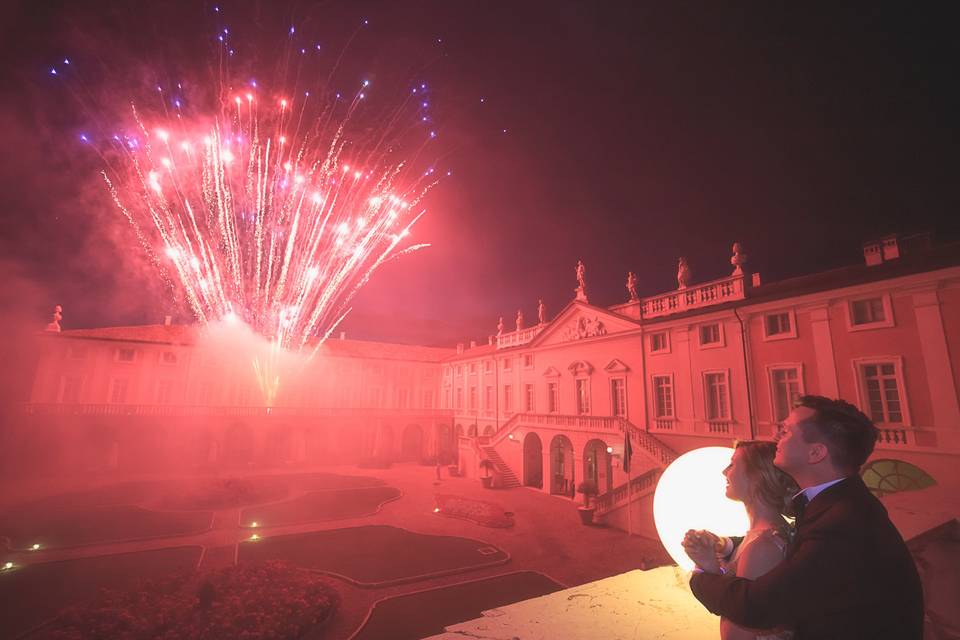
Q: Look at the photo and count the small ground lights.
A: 5